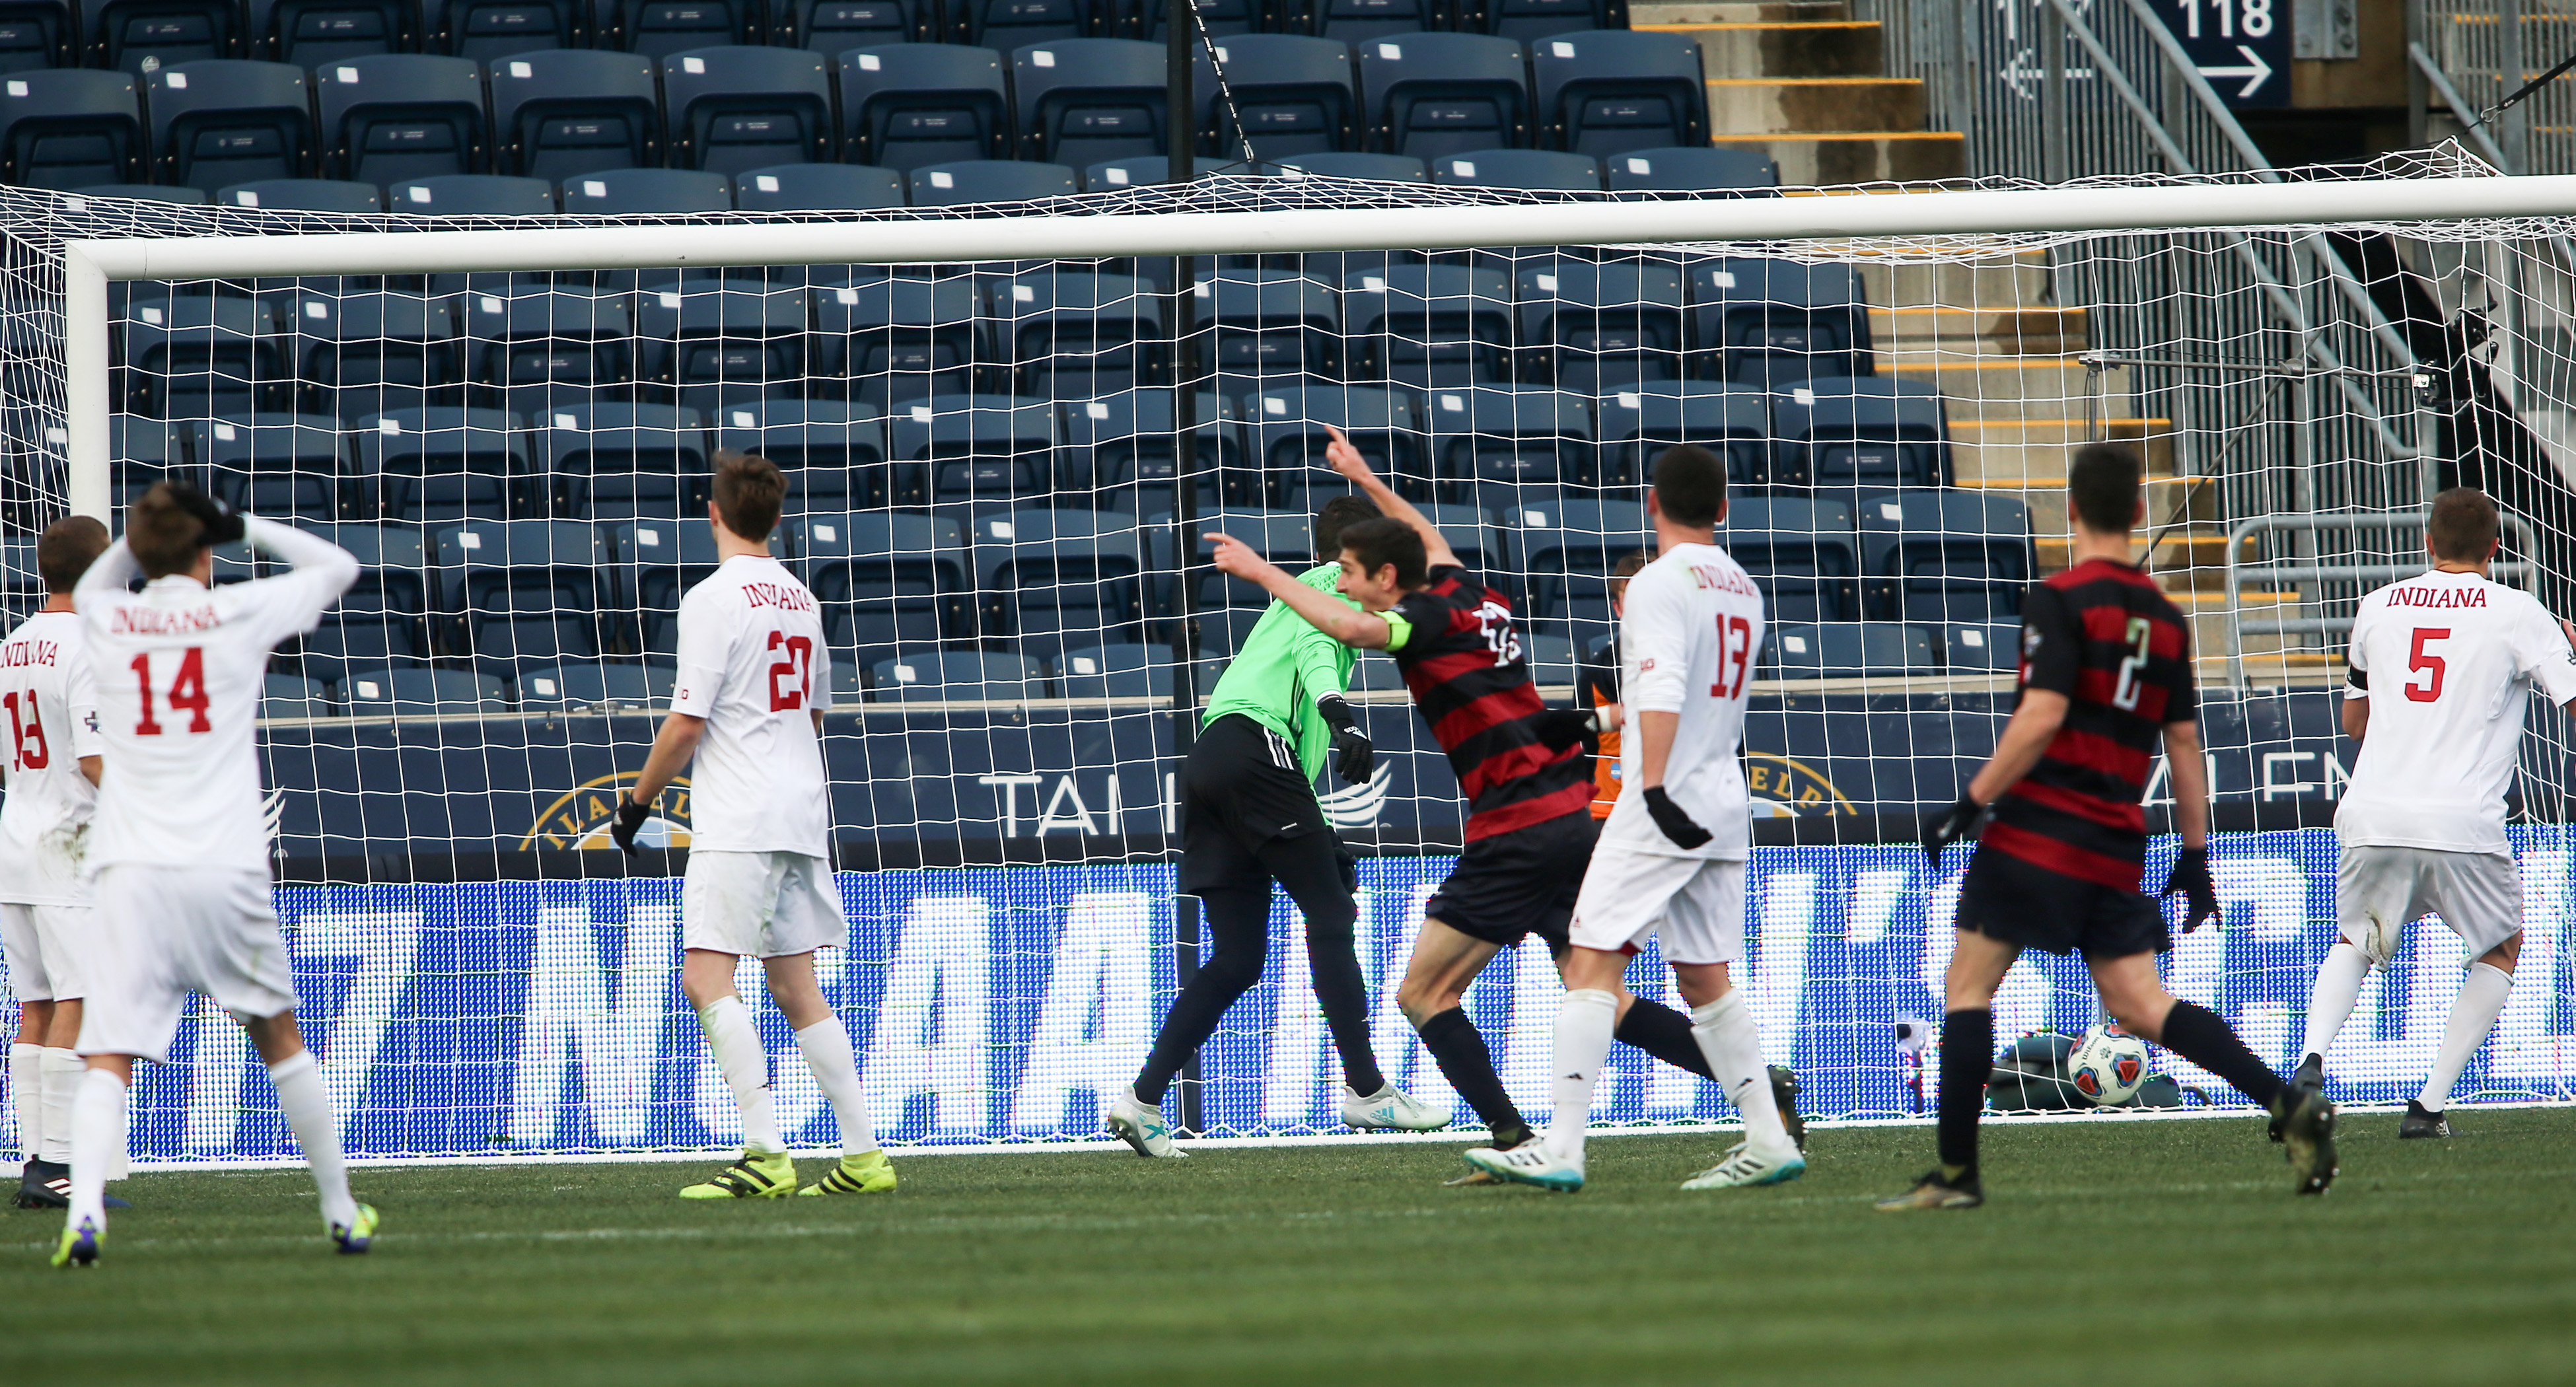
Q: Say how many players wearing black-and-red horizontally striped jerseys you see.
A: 2